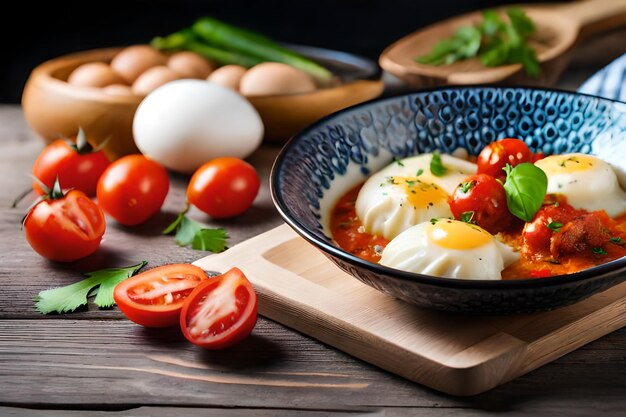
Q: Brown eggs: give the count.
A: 7